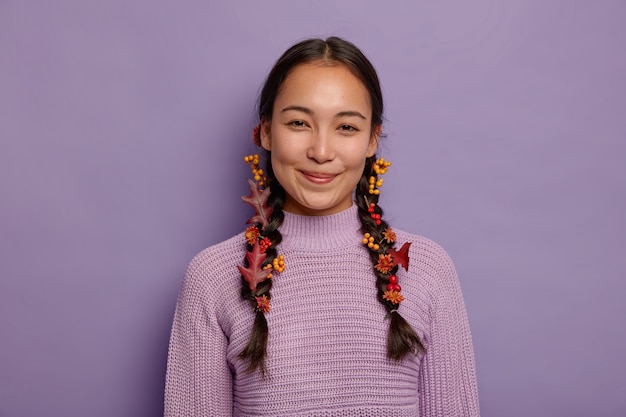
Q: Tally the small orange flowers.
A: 5